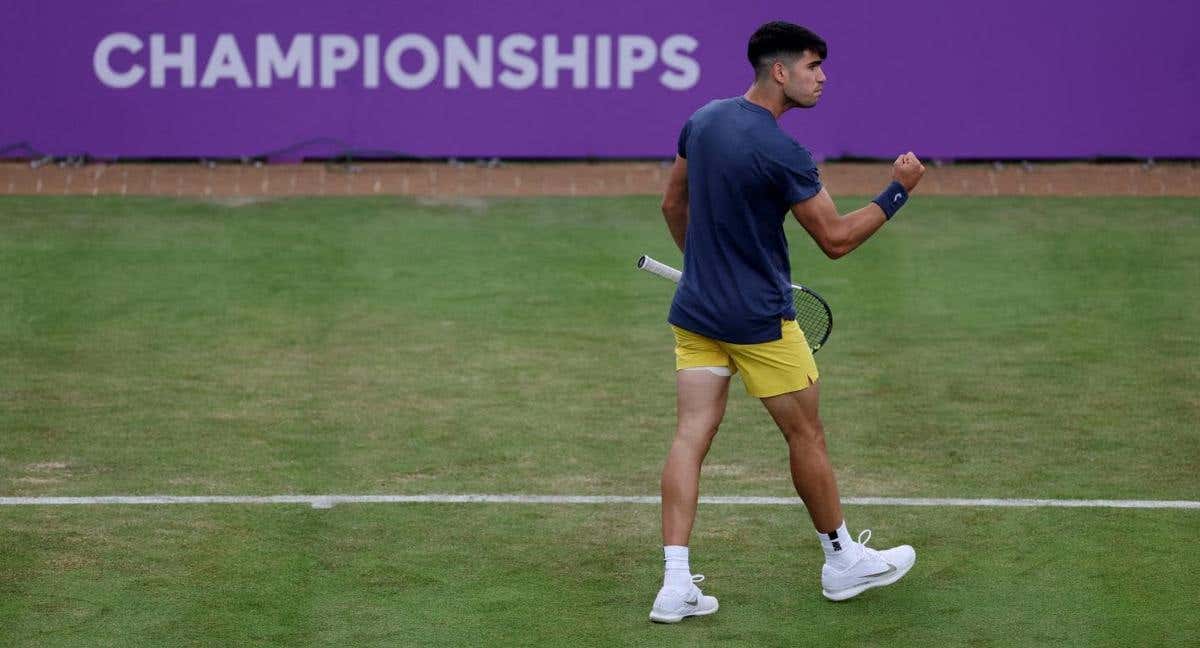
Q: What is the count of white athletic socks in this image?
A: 2